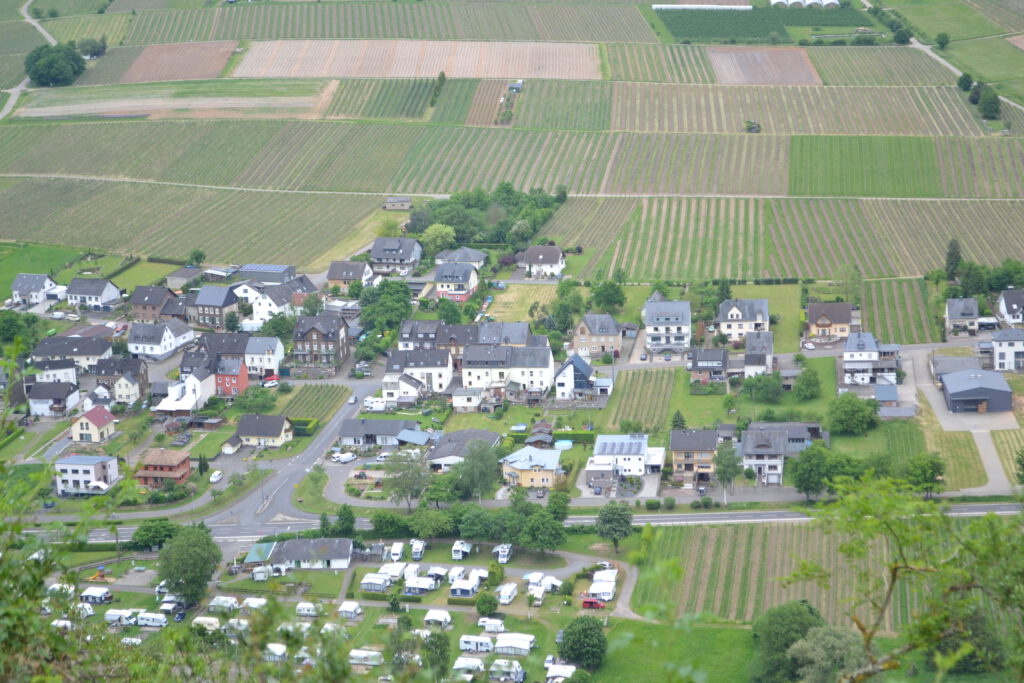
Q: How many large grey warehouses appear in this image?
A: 1